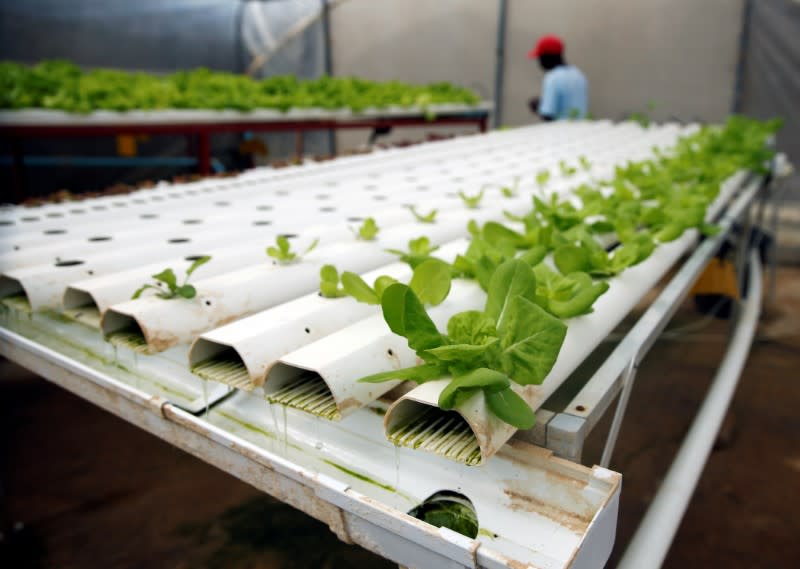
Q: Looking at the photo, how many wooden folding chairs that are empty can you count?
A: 0